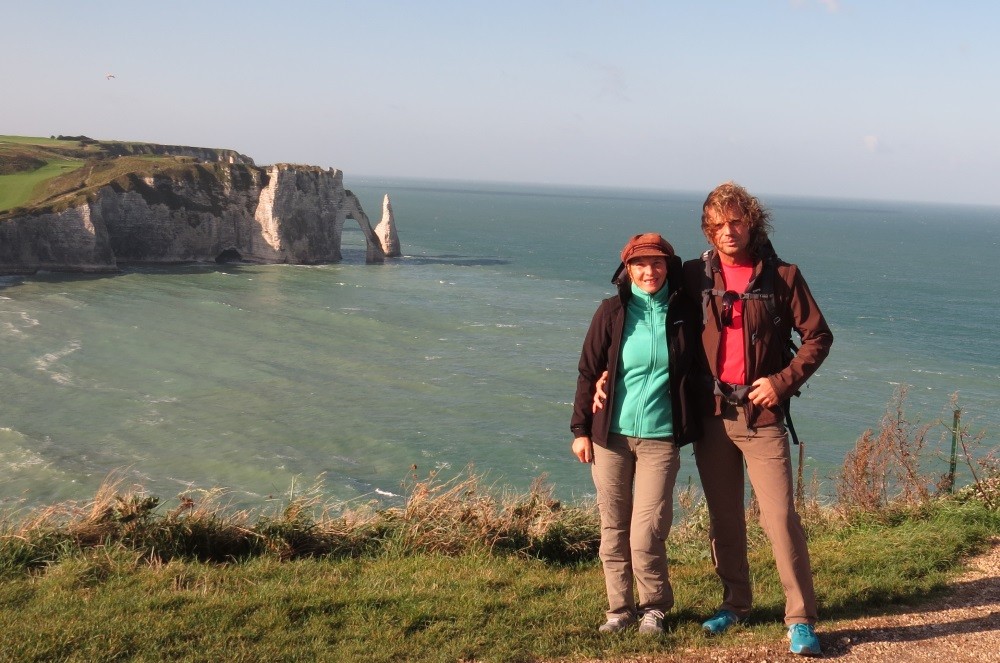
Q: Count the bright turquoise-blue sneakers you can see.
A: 2